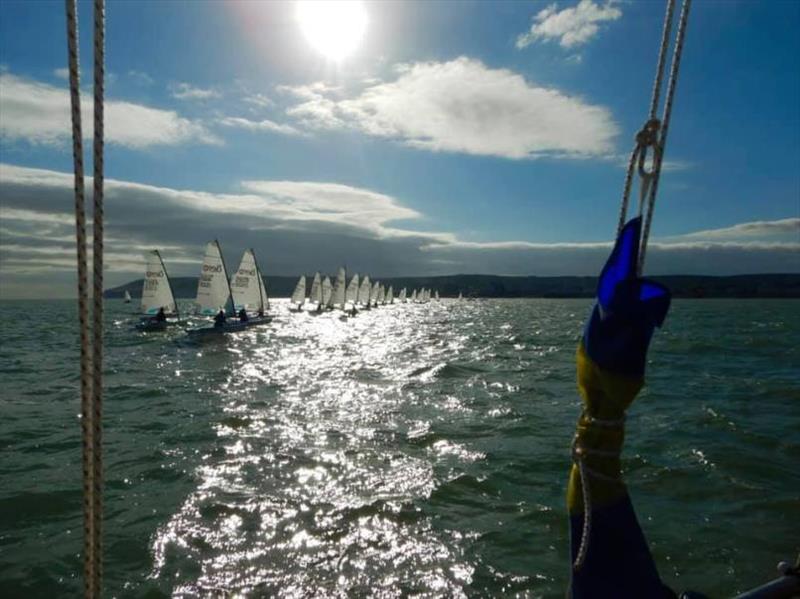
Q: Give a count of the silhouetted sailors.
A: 3